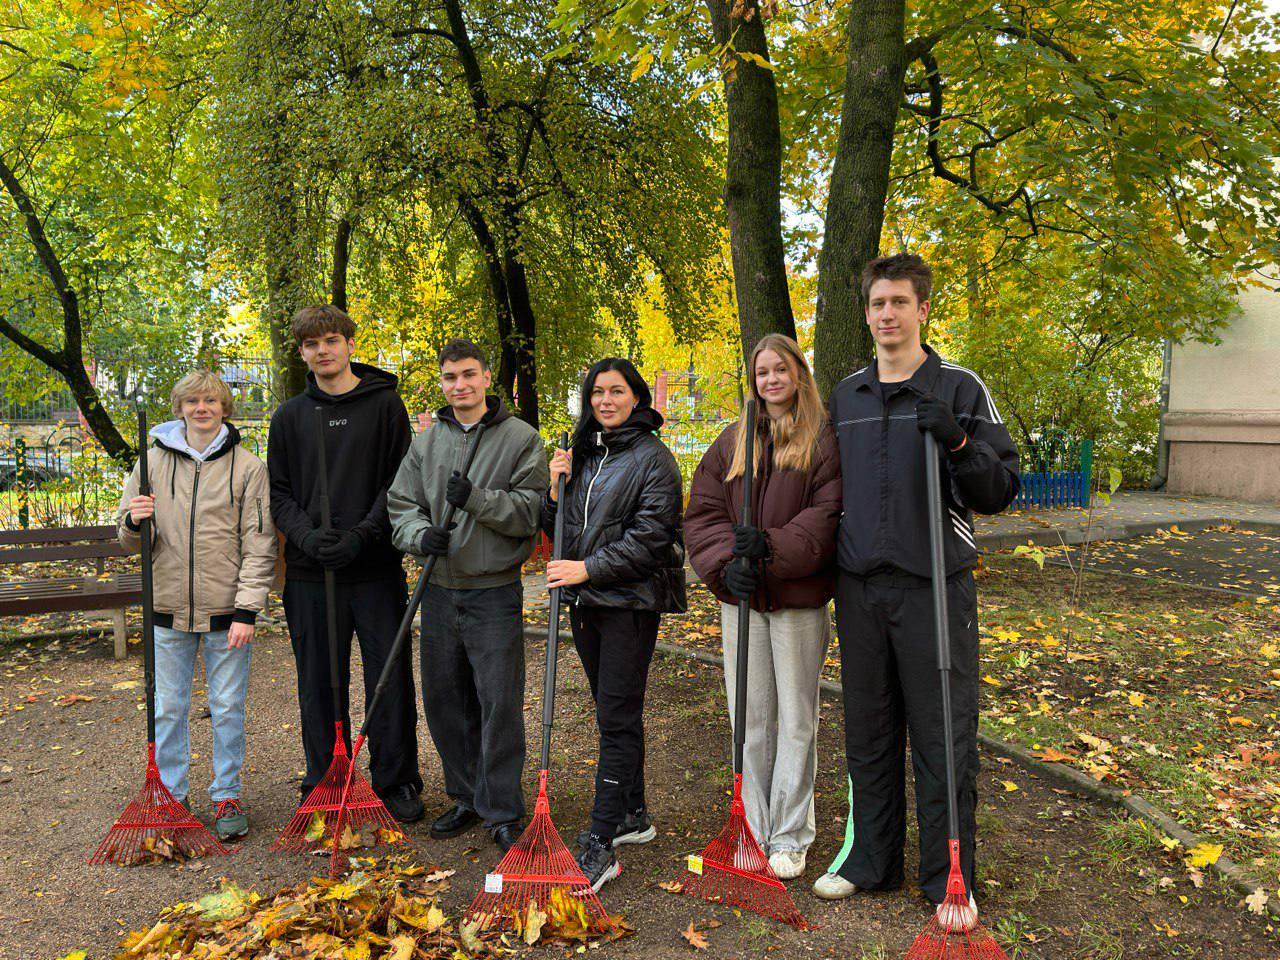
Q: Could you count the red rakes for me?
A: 6